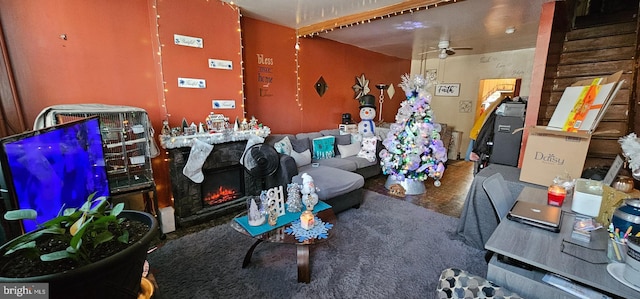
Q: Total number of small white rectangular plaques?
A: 4